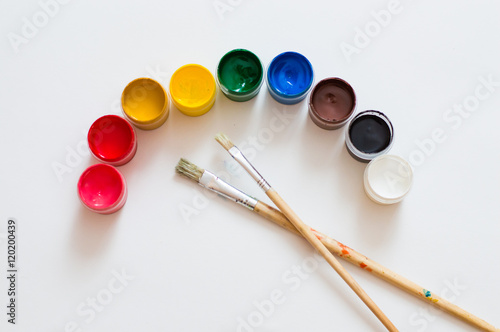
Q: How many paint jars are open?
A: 9